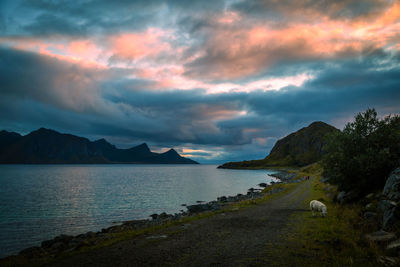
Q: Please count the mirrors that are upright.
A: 0